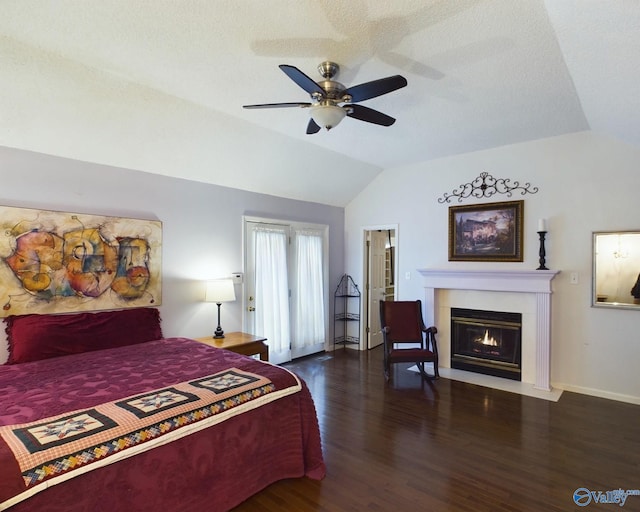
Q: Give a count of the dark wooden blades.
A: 5